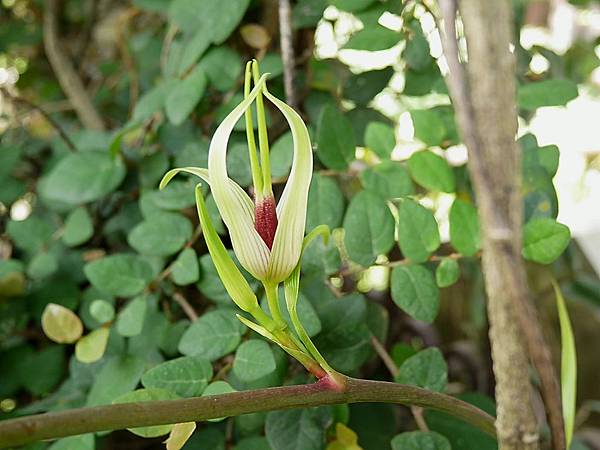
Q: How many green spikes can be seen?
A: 2